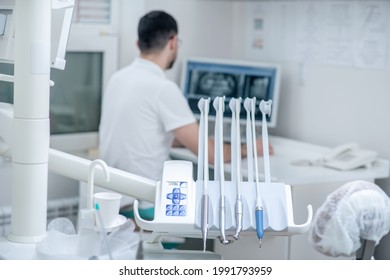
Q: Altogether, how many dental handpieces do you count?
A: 4